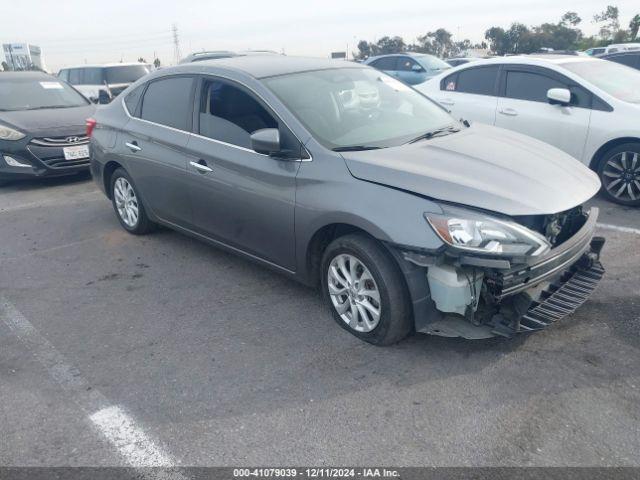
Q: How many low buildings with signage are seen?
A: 1